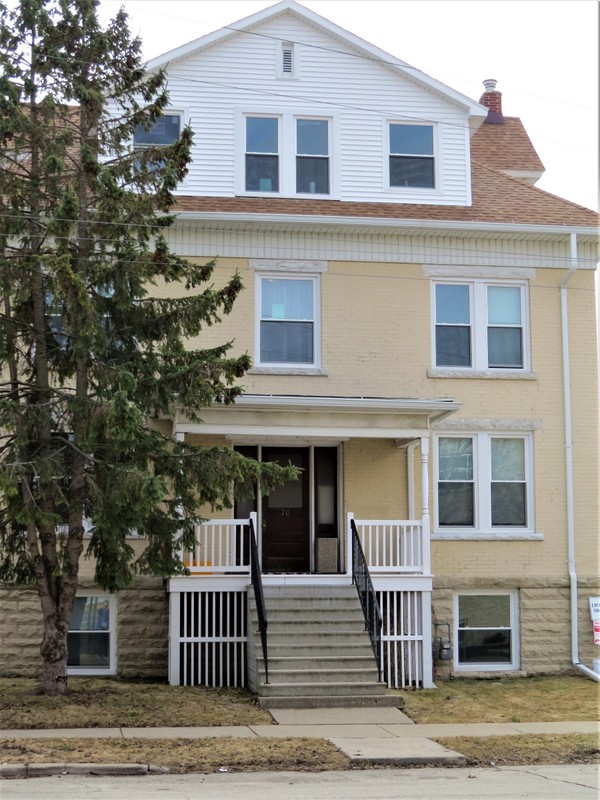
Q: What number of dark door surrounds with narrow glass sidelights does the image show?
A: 1